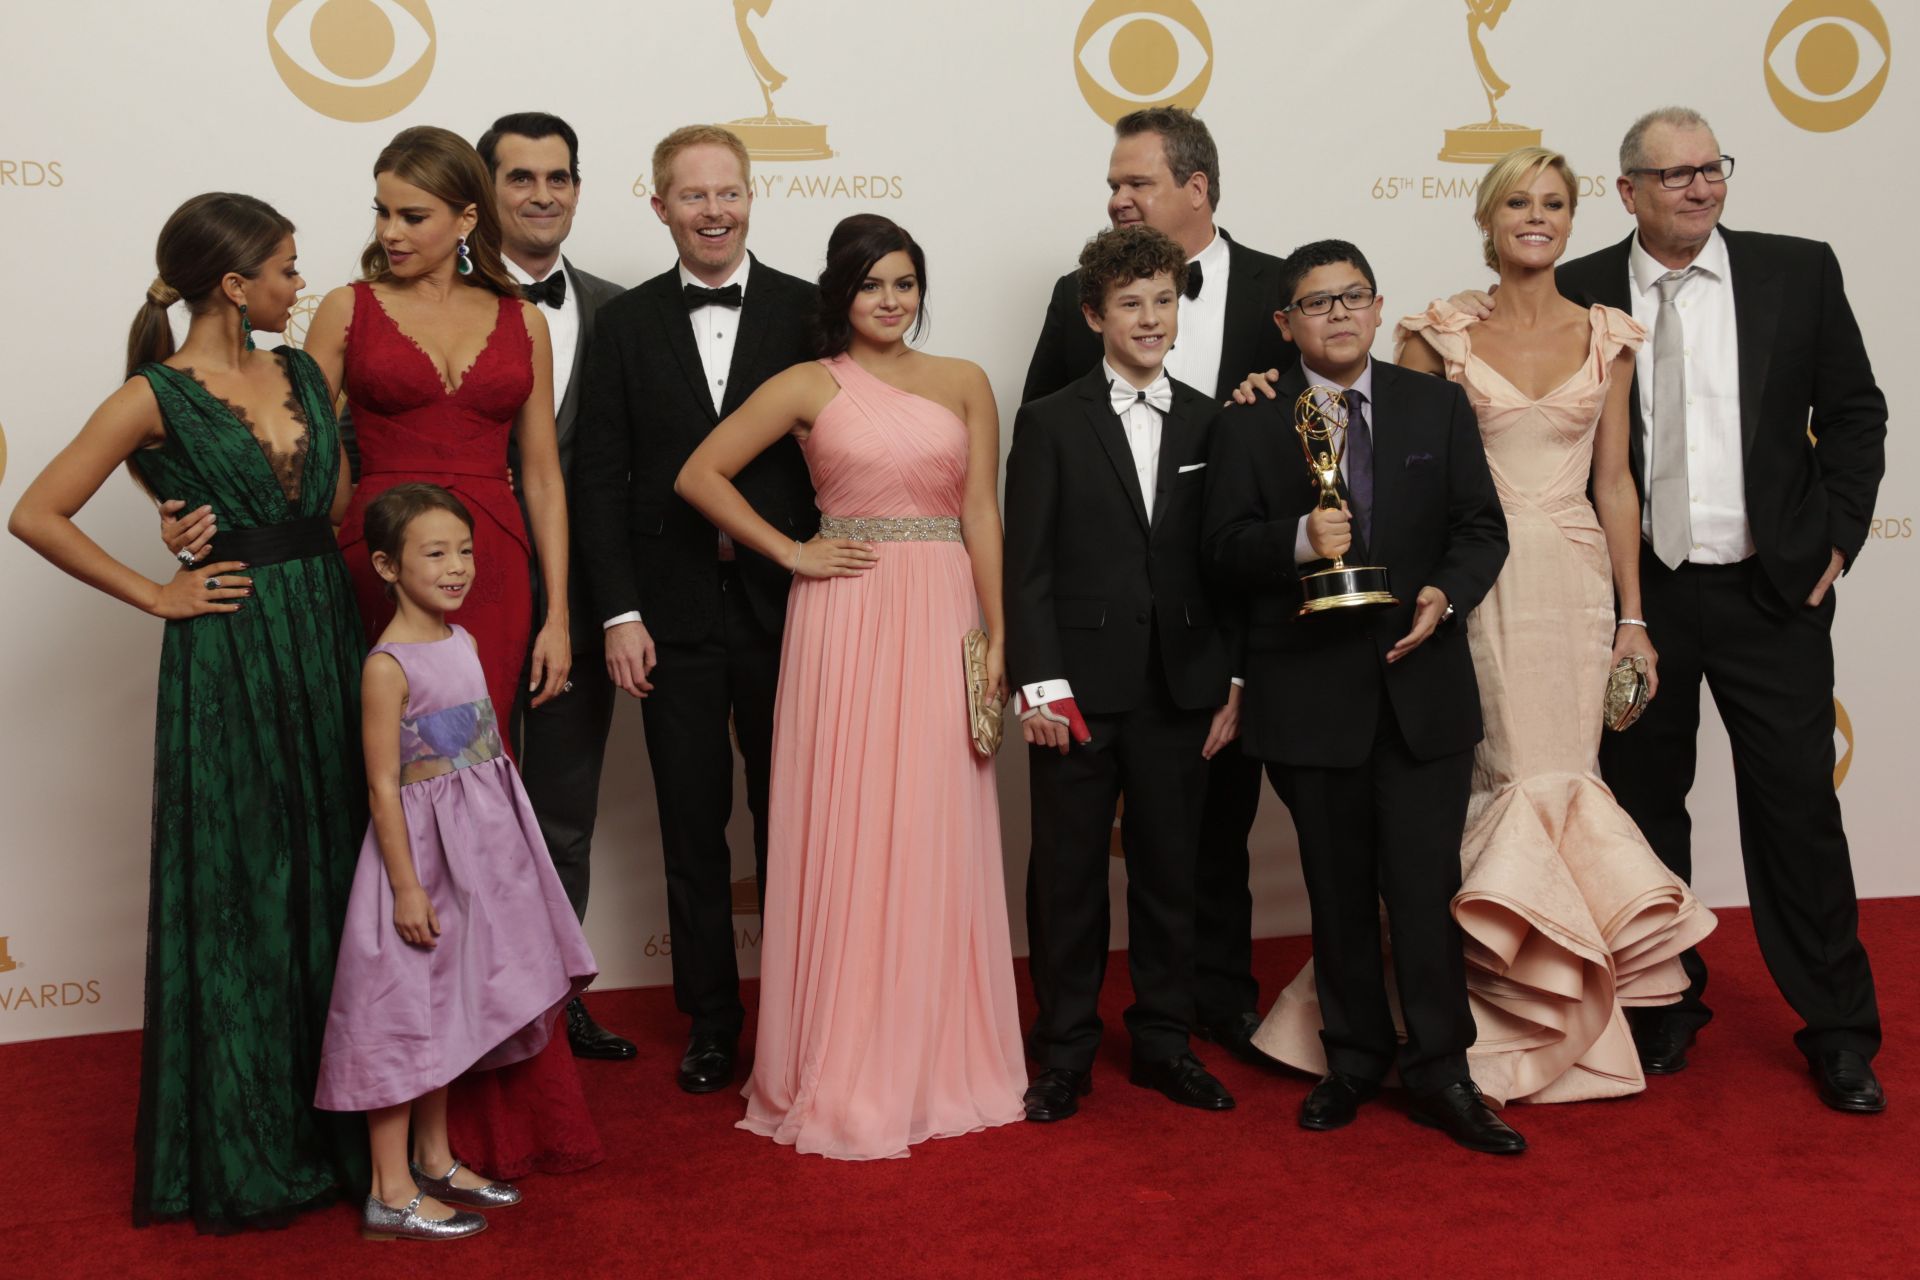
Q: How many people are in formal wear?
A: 11